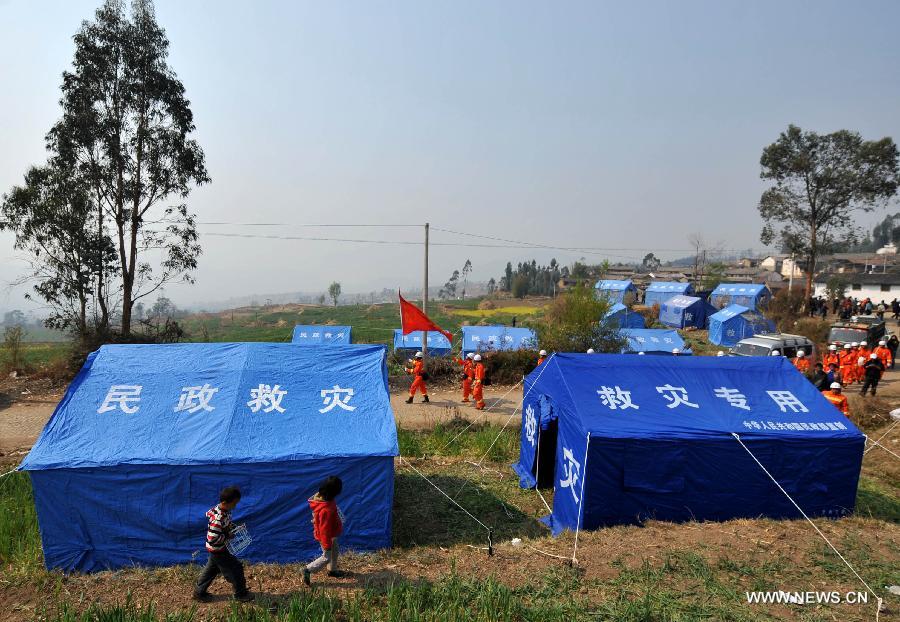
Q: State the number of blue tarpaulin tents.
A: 12